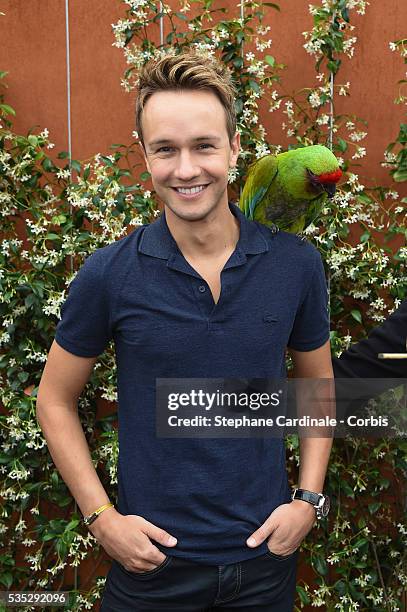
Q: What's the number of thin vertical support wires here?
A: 4